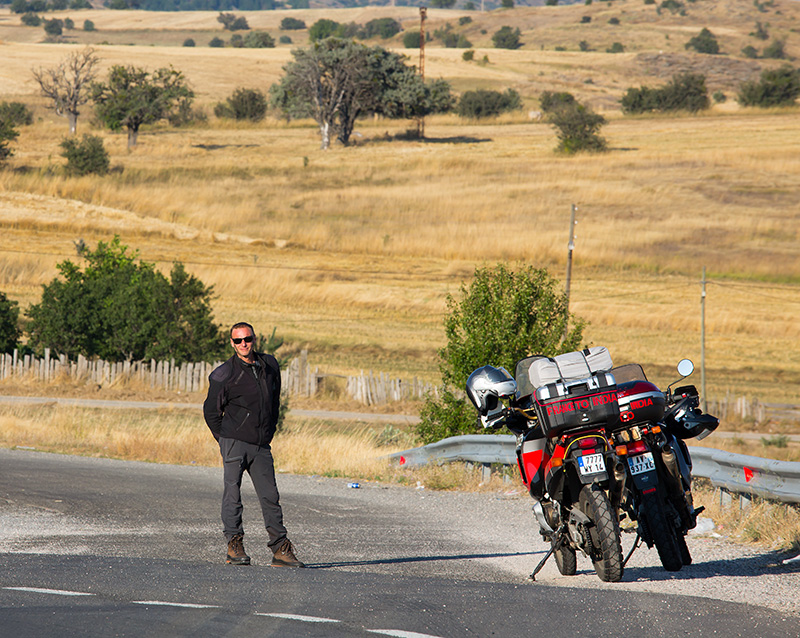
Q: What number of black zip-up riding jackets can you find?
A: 1